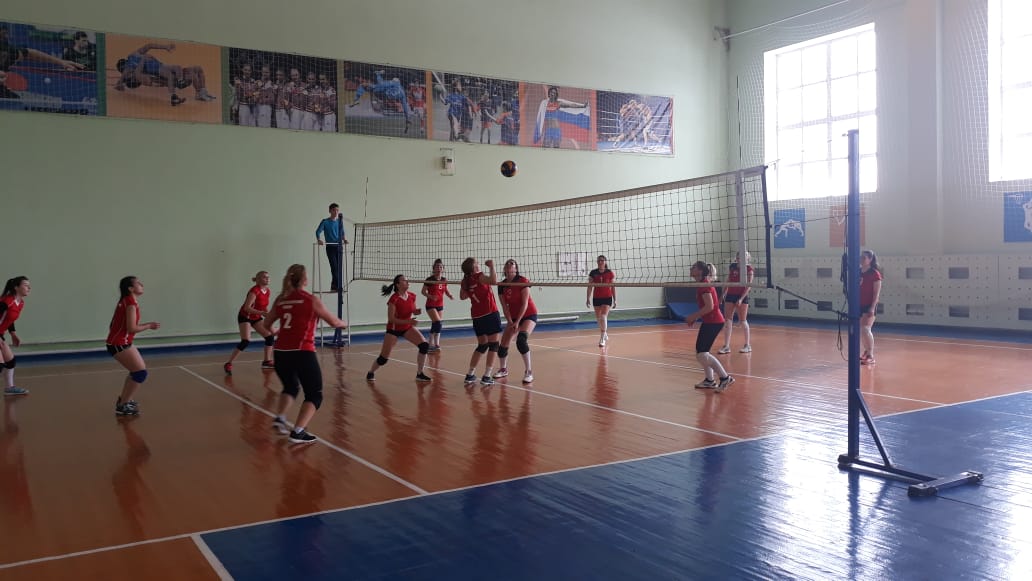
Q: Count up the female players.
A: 12